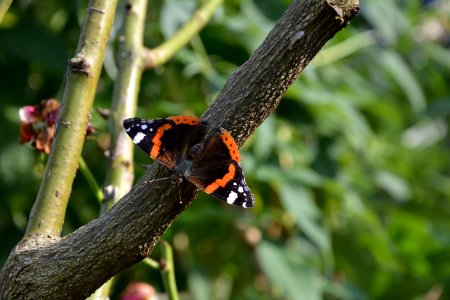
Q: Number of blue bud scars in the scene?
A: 0